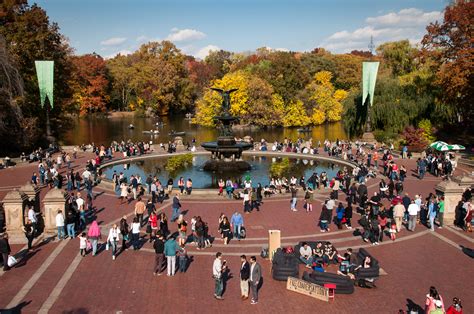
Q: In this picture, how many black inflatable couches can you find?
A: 4